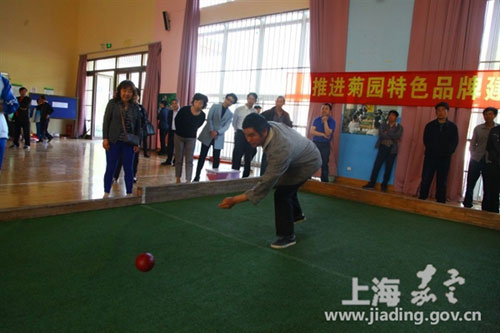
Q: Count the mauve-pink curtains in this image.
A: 5